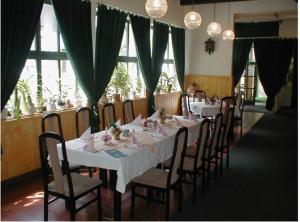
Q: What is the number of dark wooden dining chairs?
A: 13